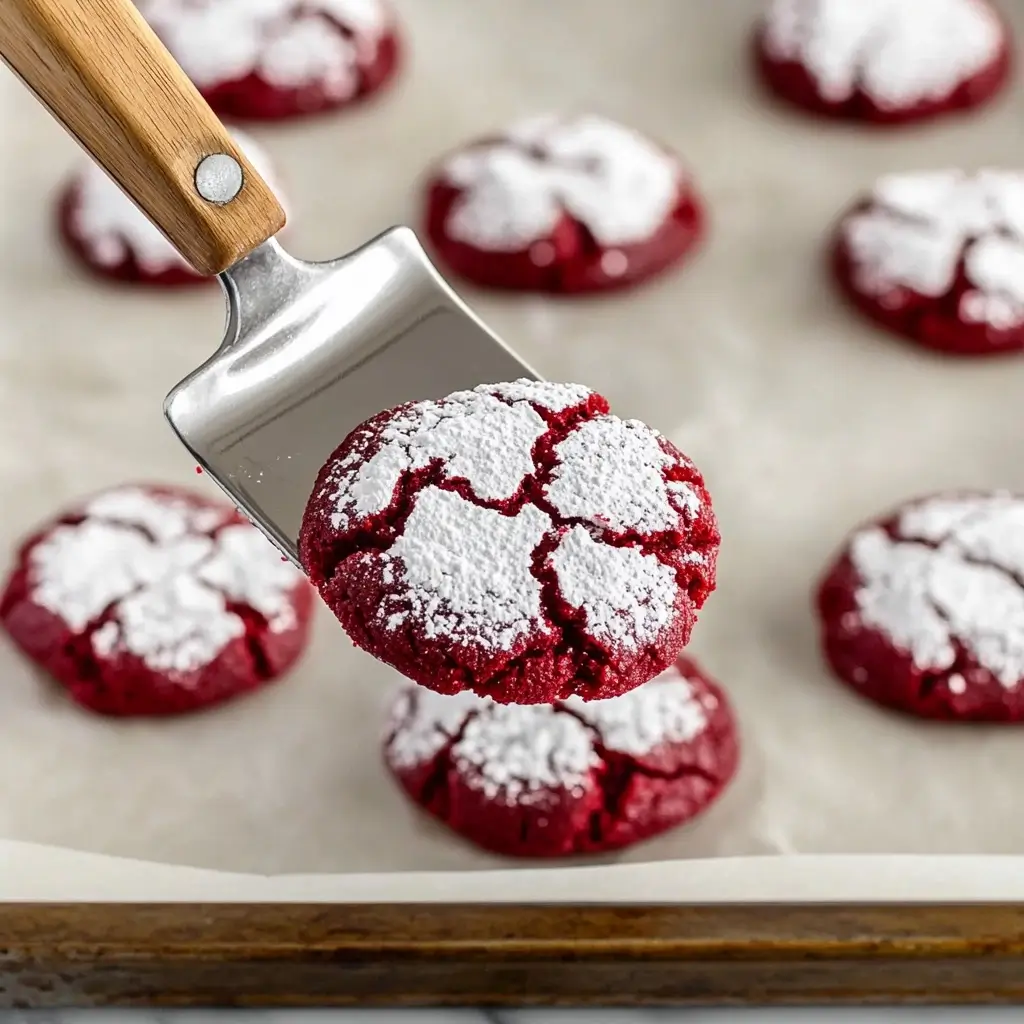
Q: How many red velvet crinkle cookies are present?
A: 9